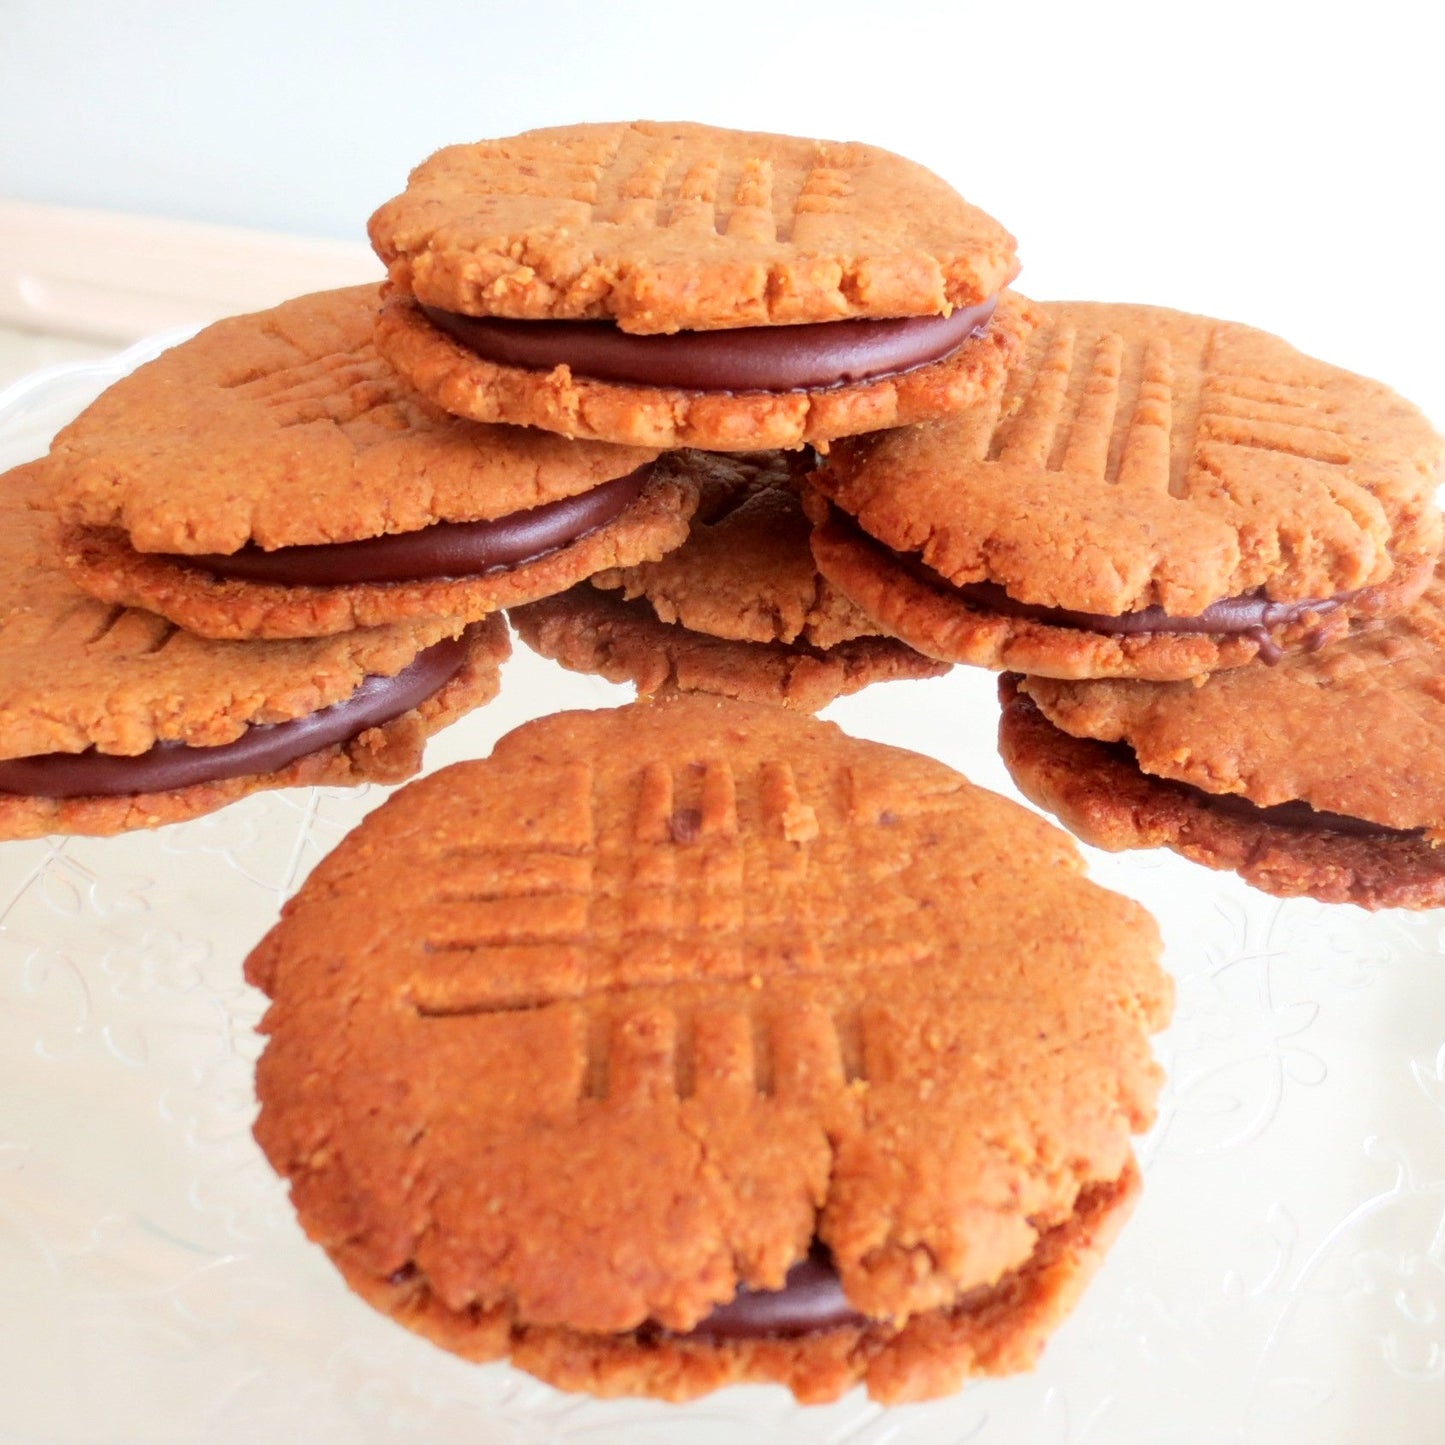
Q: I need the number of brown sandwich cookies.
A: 7